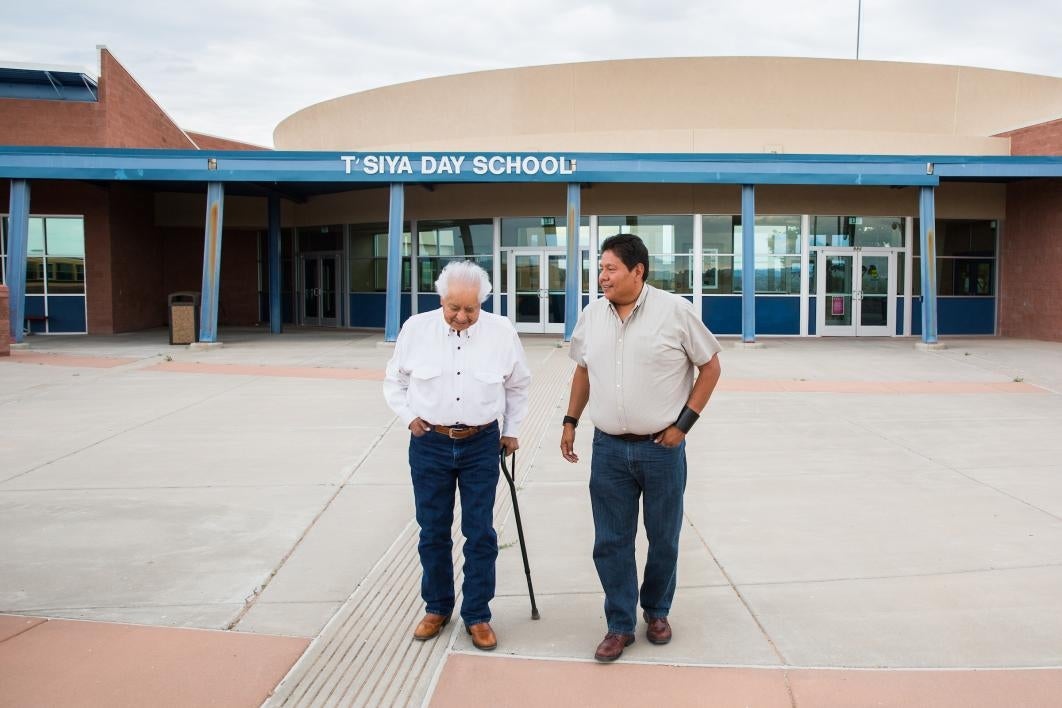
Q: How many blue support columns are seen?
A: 7